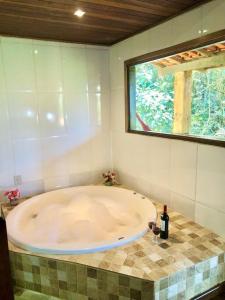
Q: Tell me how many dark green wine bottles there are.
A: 1